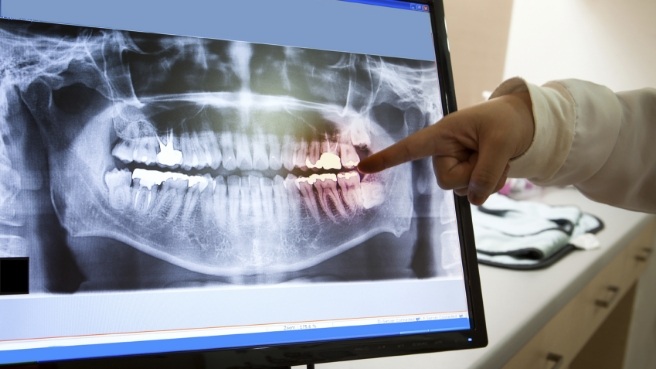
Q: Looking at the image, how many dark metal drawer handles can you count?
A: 3